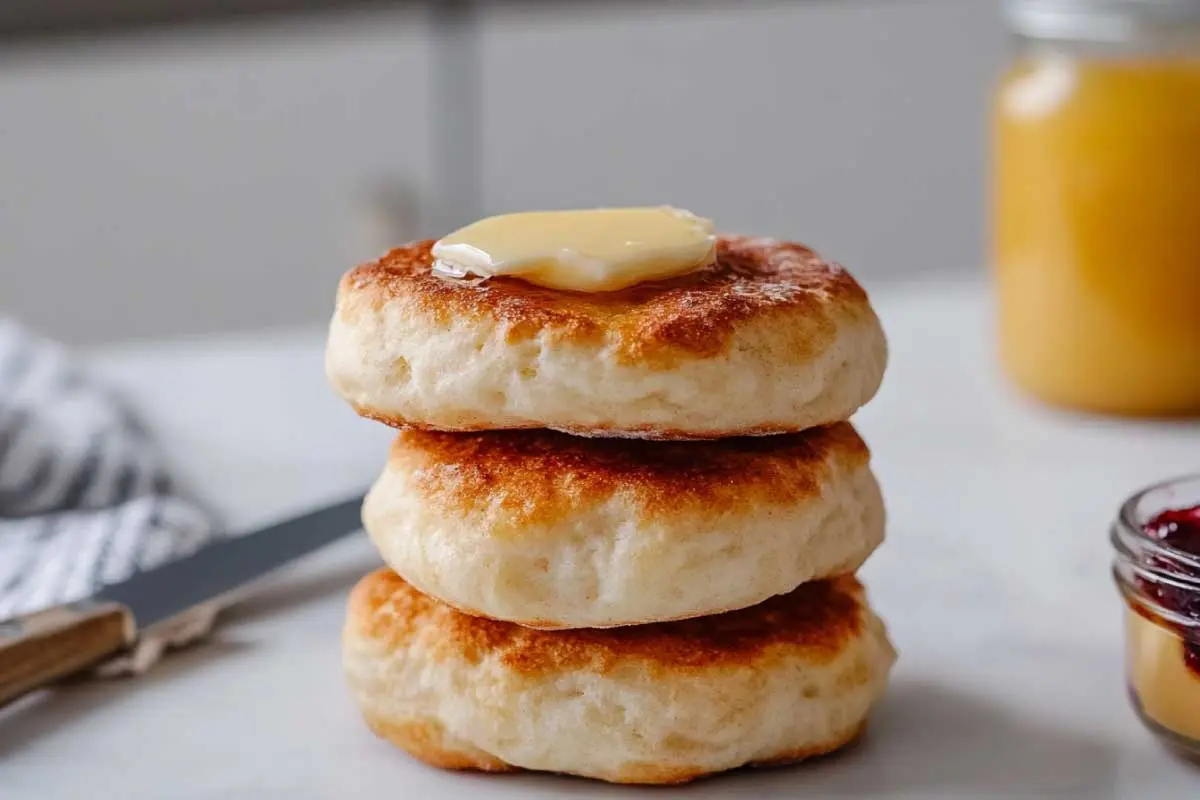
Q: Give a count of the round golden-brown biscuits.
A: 3